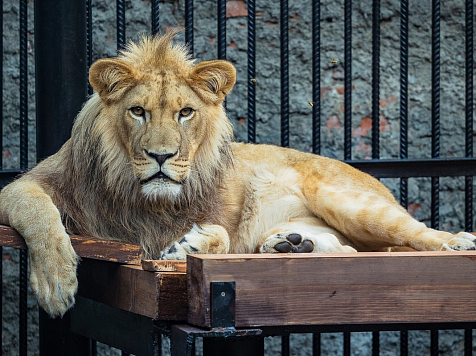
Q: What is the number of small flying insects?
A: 3